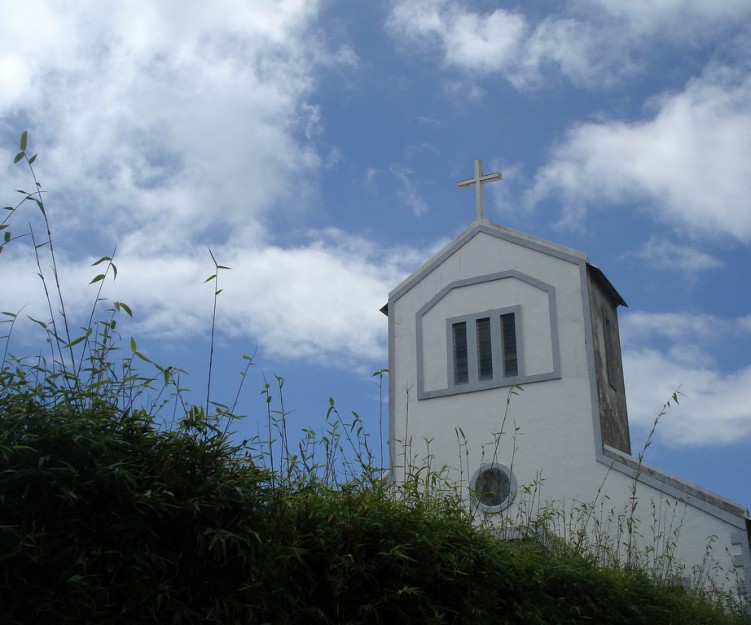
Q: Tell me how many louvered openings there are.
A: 3